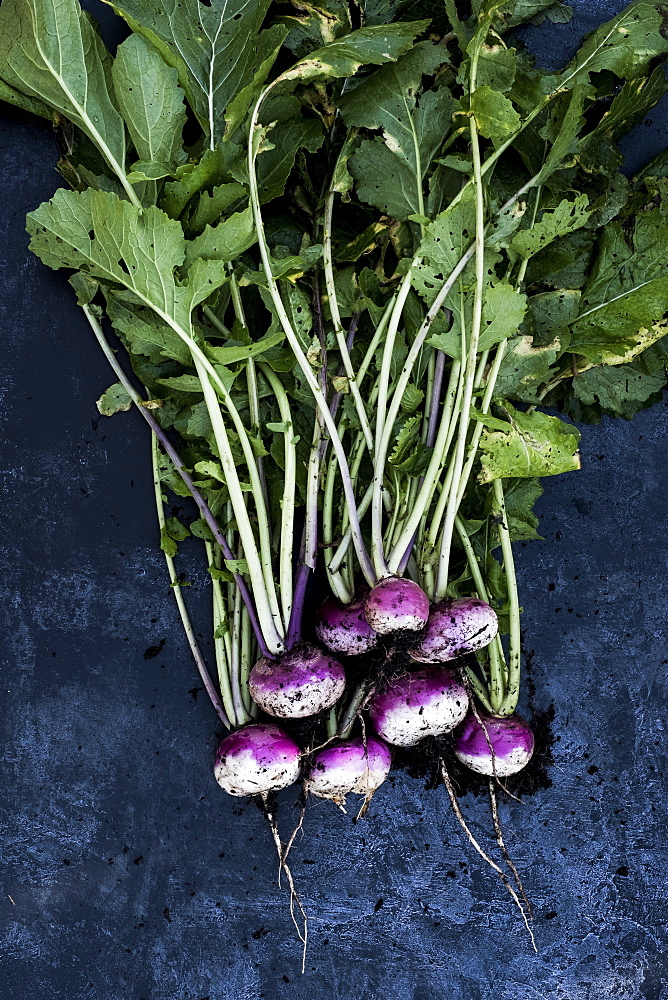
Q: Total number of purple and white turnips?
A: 8